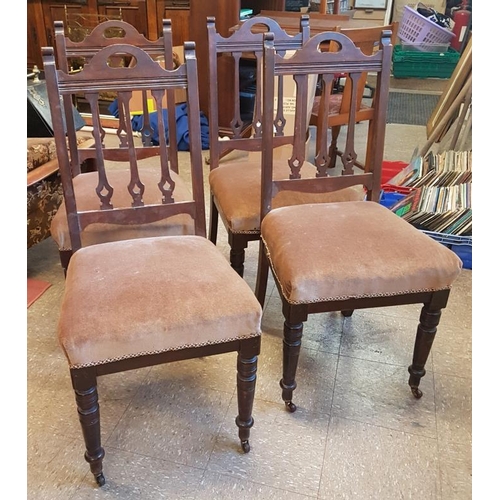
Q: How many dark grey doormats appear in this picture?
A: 1